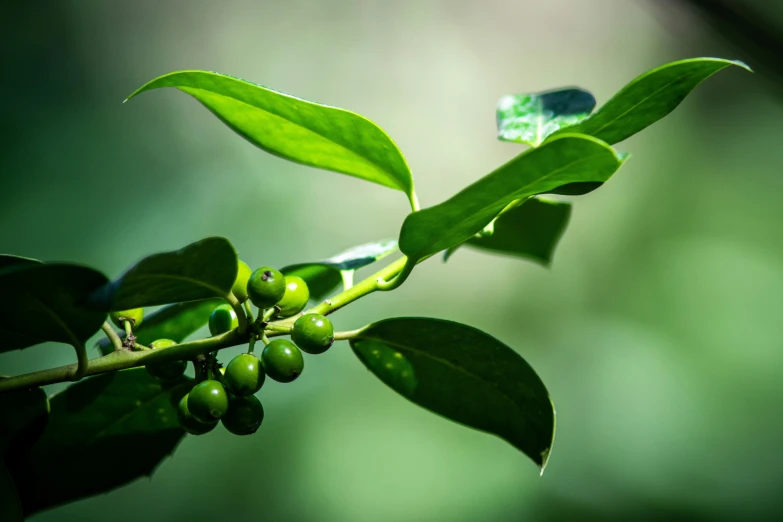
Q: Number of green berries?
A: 12